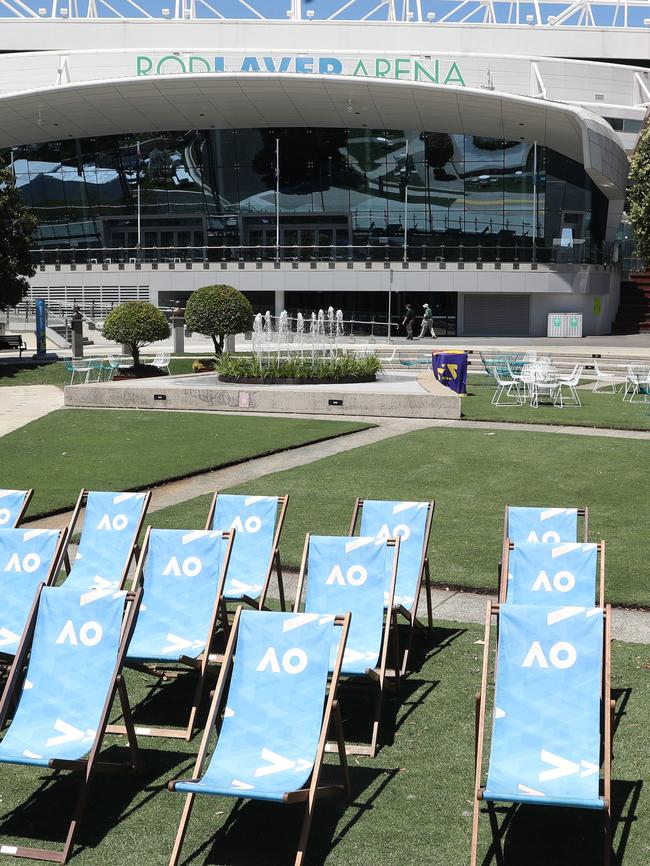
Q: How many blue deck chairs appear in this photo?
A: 12